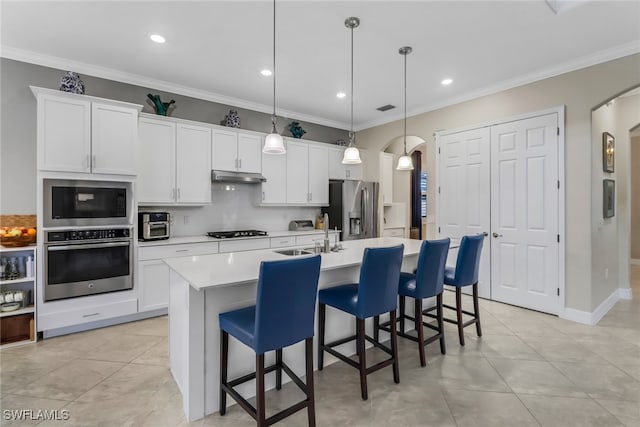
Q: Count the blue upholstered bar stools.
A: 4